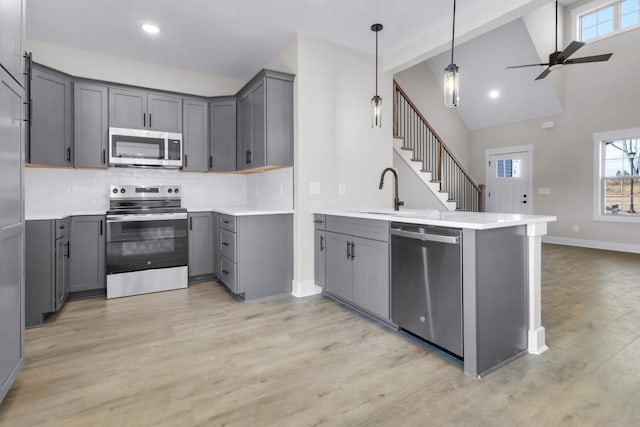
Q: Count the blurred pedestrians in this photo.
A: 0